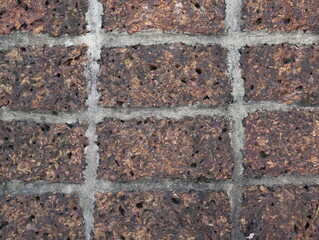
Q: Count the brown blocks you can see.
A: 12